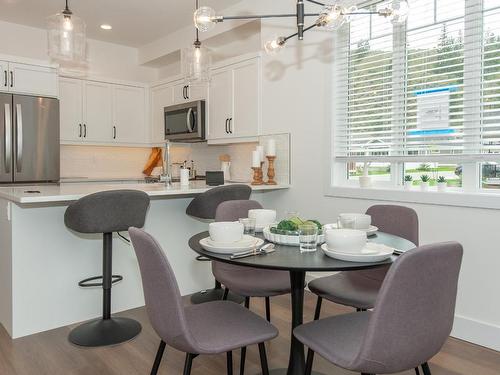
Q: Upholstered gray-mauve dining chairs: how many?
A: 4